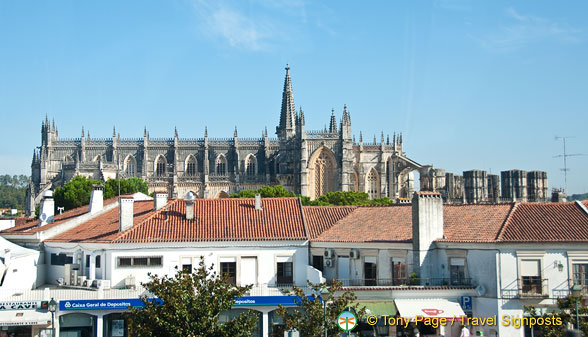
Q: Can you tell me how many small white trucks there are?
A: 0